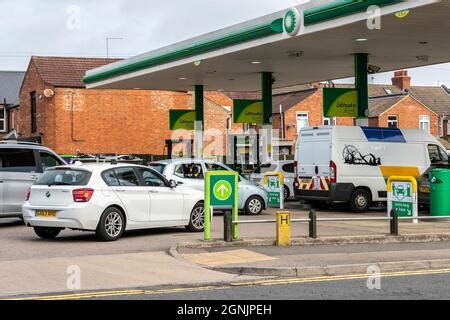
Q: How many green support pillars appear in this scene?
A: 3